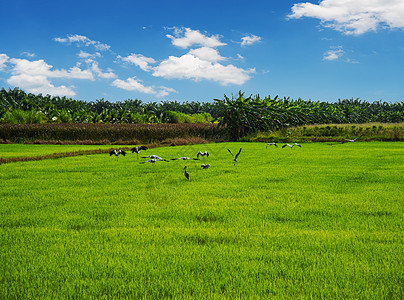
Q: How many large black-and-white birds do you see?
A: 12